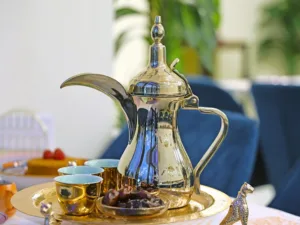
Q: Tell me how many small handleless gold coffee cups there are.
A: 3